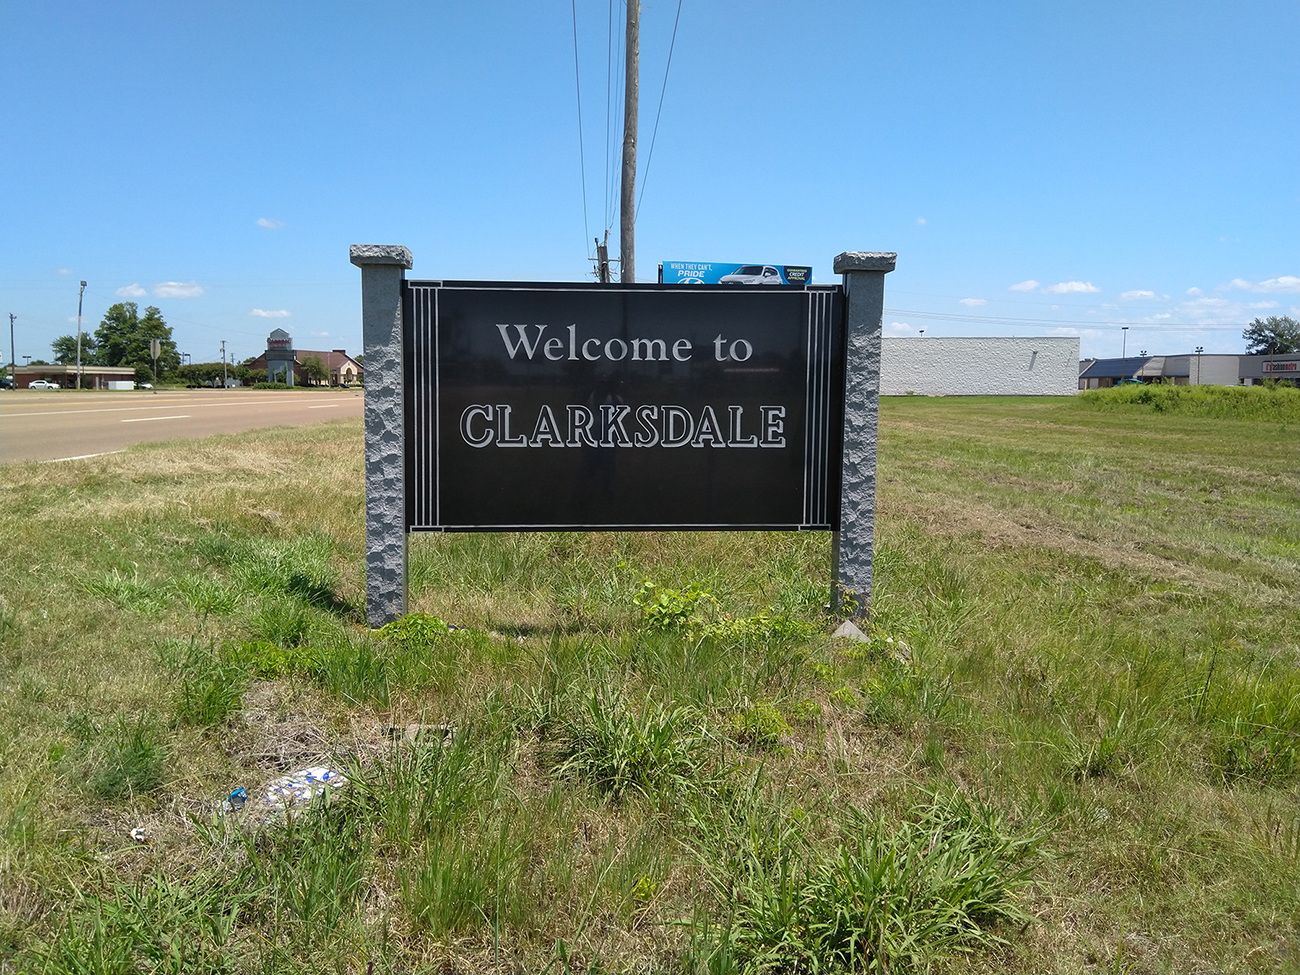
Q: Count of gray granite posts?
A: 2